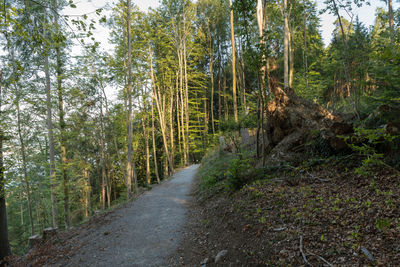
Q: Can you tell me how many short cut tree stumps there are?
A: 2